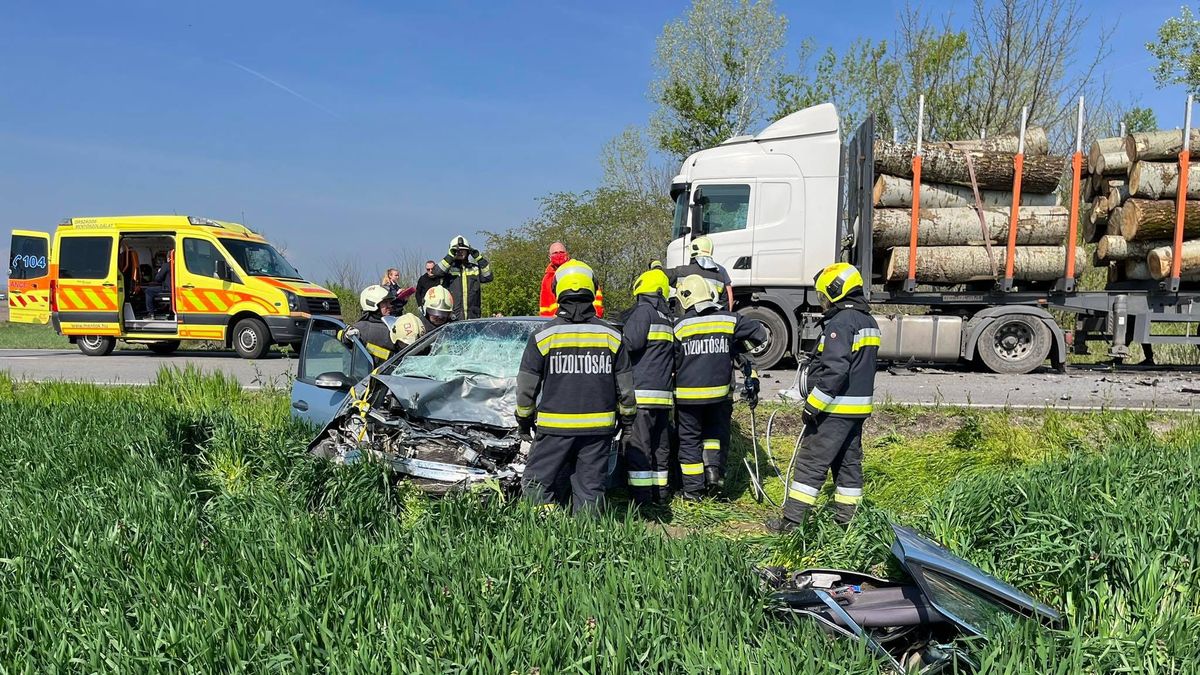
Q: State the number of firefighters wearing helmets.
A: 9